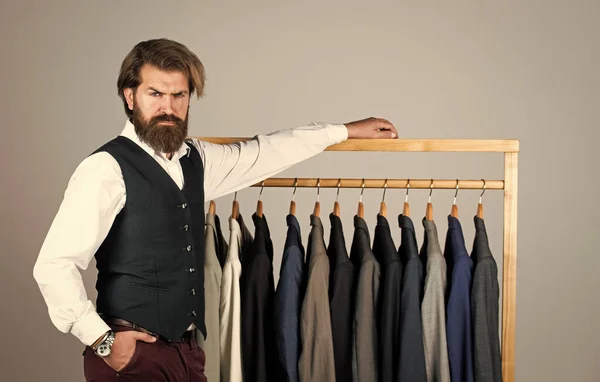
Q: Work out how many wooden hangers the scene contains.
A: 12